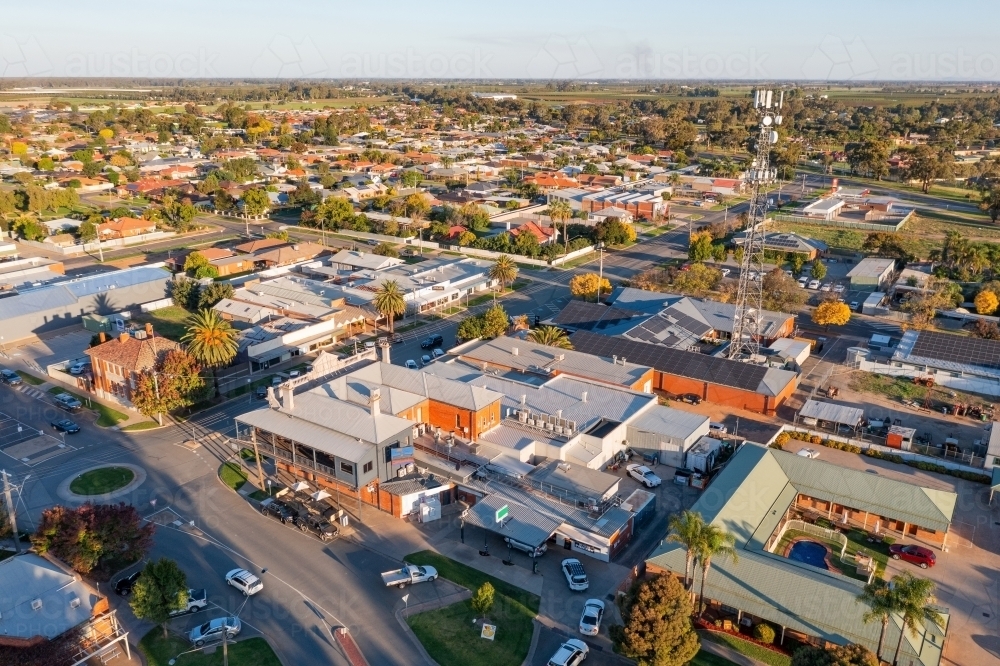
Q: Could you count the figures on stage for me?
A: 0